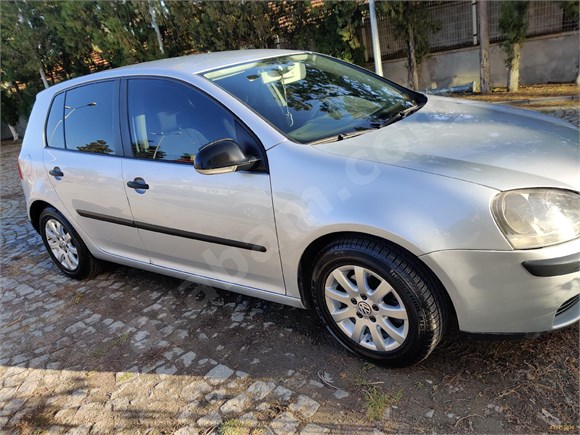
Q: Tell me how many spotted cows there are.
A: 0